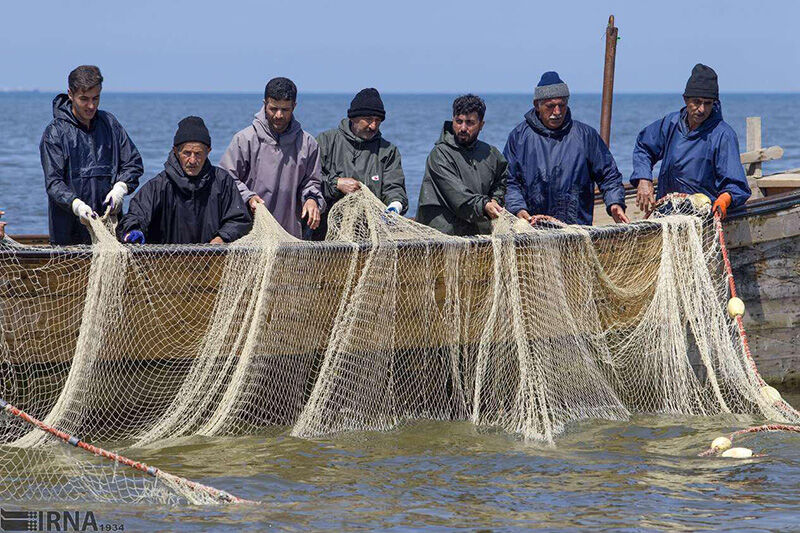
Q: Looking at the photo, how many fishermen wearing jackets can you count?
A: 7